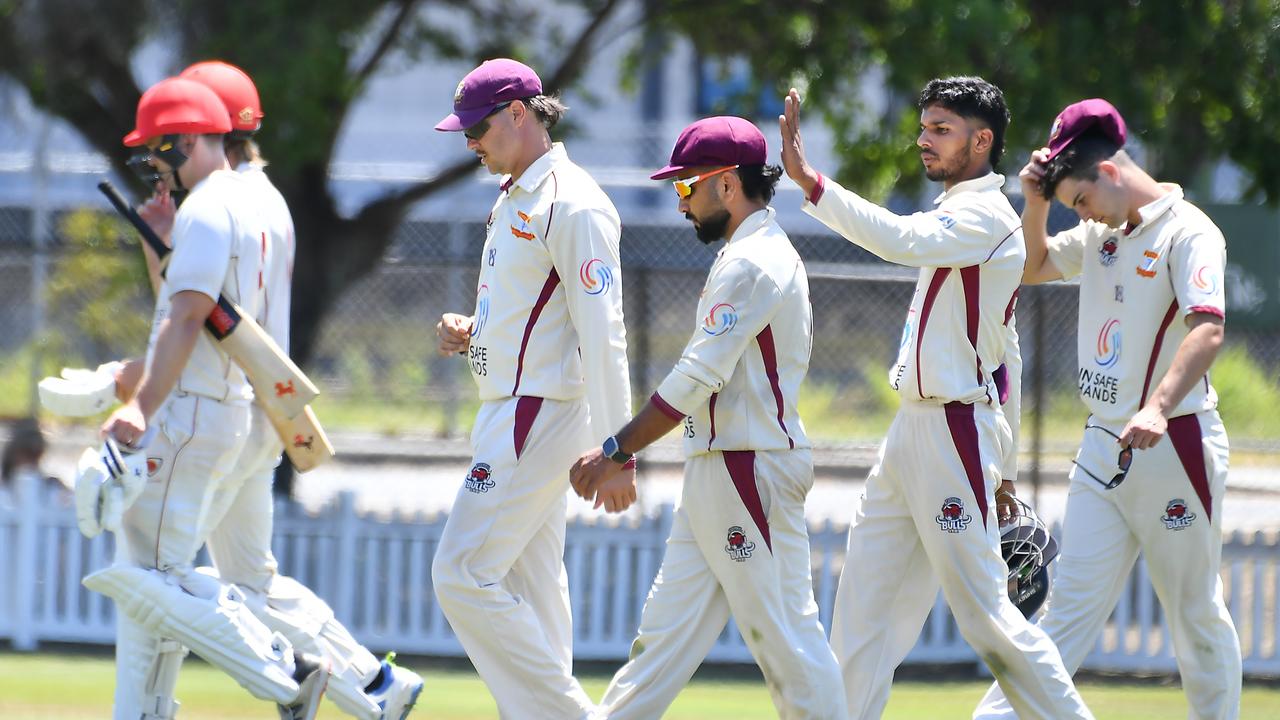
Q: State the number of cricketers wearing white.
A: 6